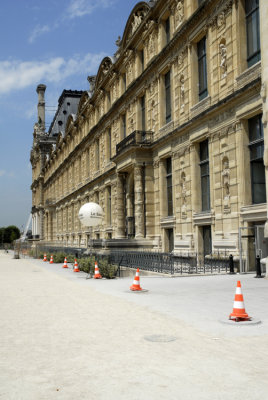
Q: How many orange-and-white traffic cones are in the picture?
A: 7